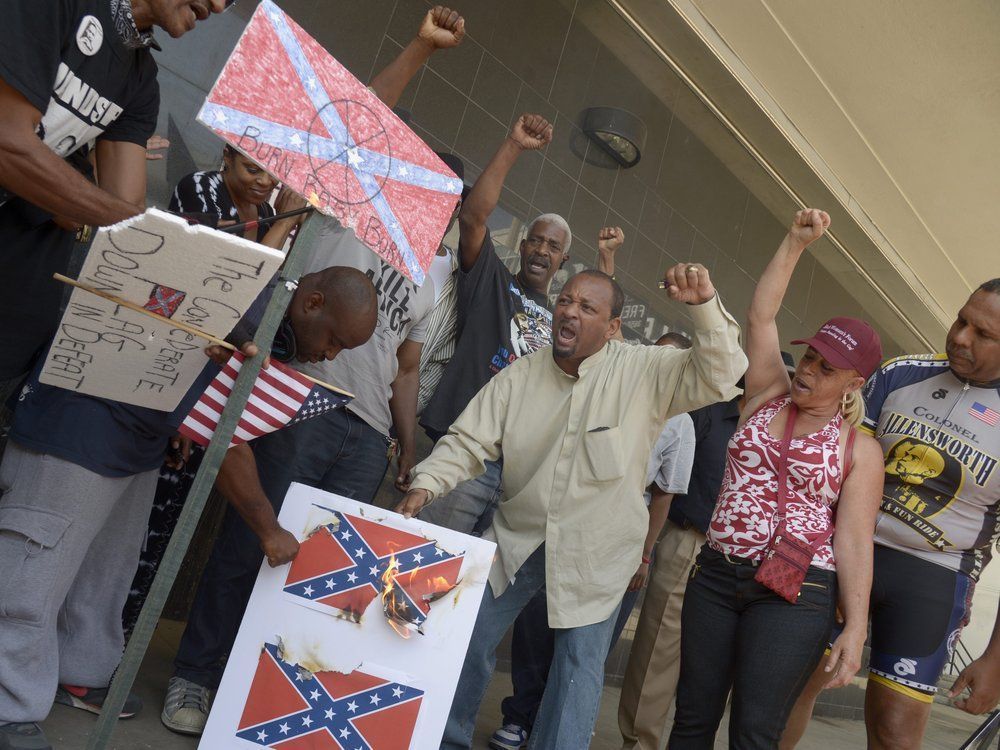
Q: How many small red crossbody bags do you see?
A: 1